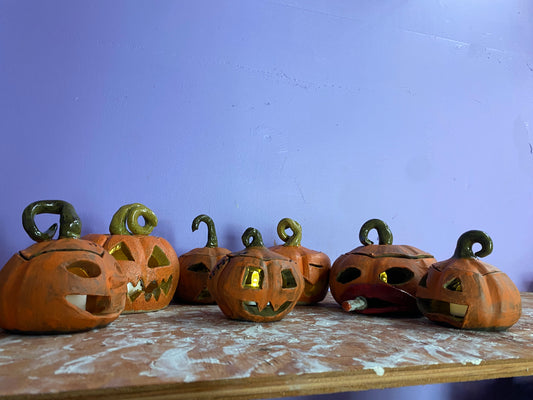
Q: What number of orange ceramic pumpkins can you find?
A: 7